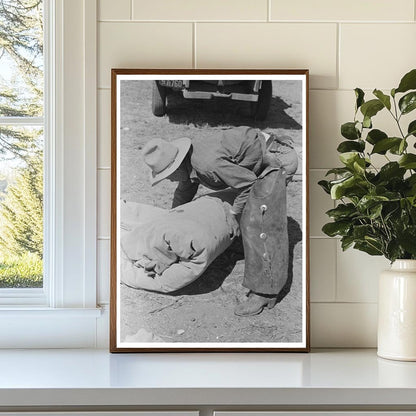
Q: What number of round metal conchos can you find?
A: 3